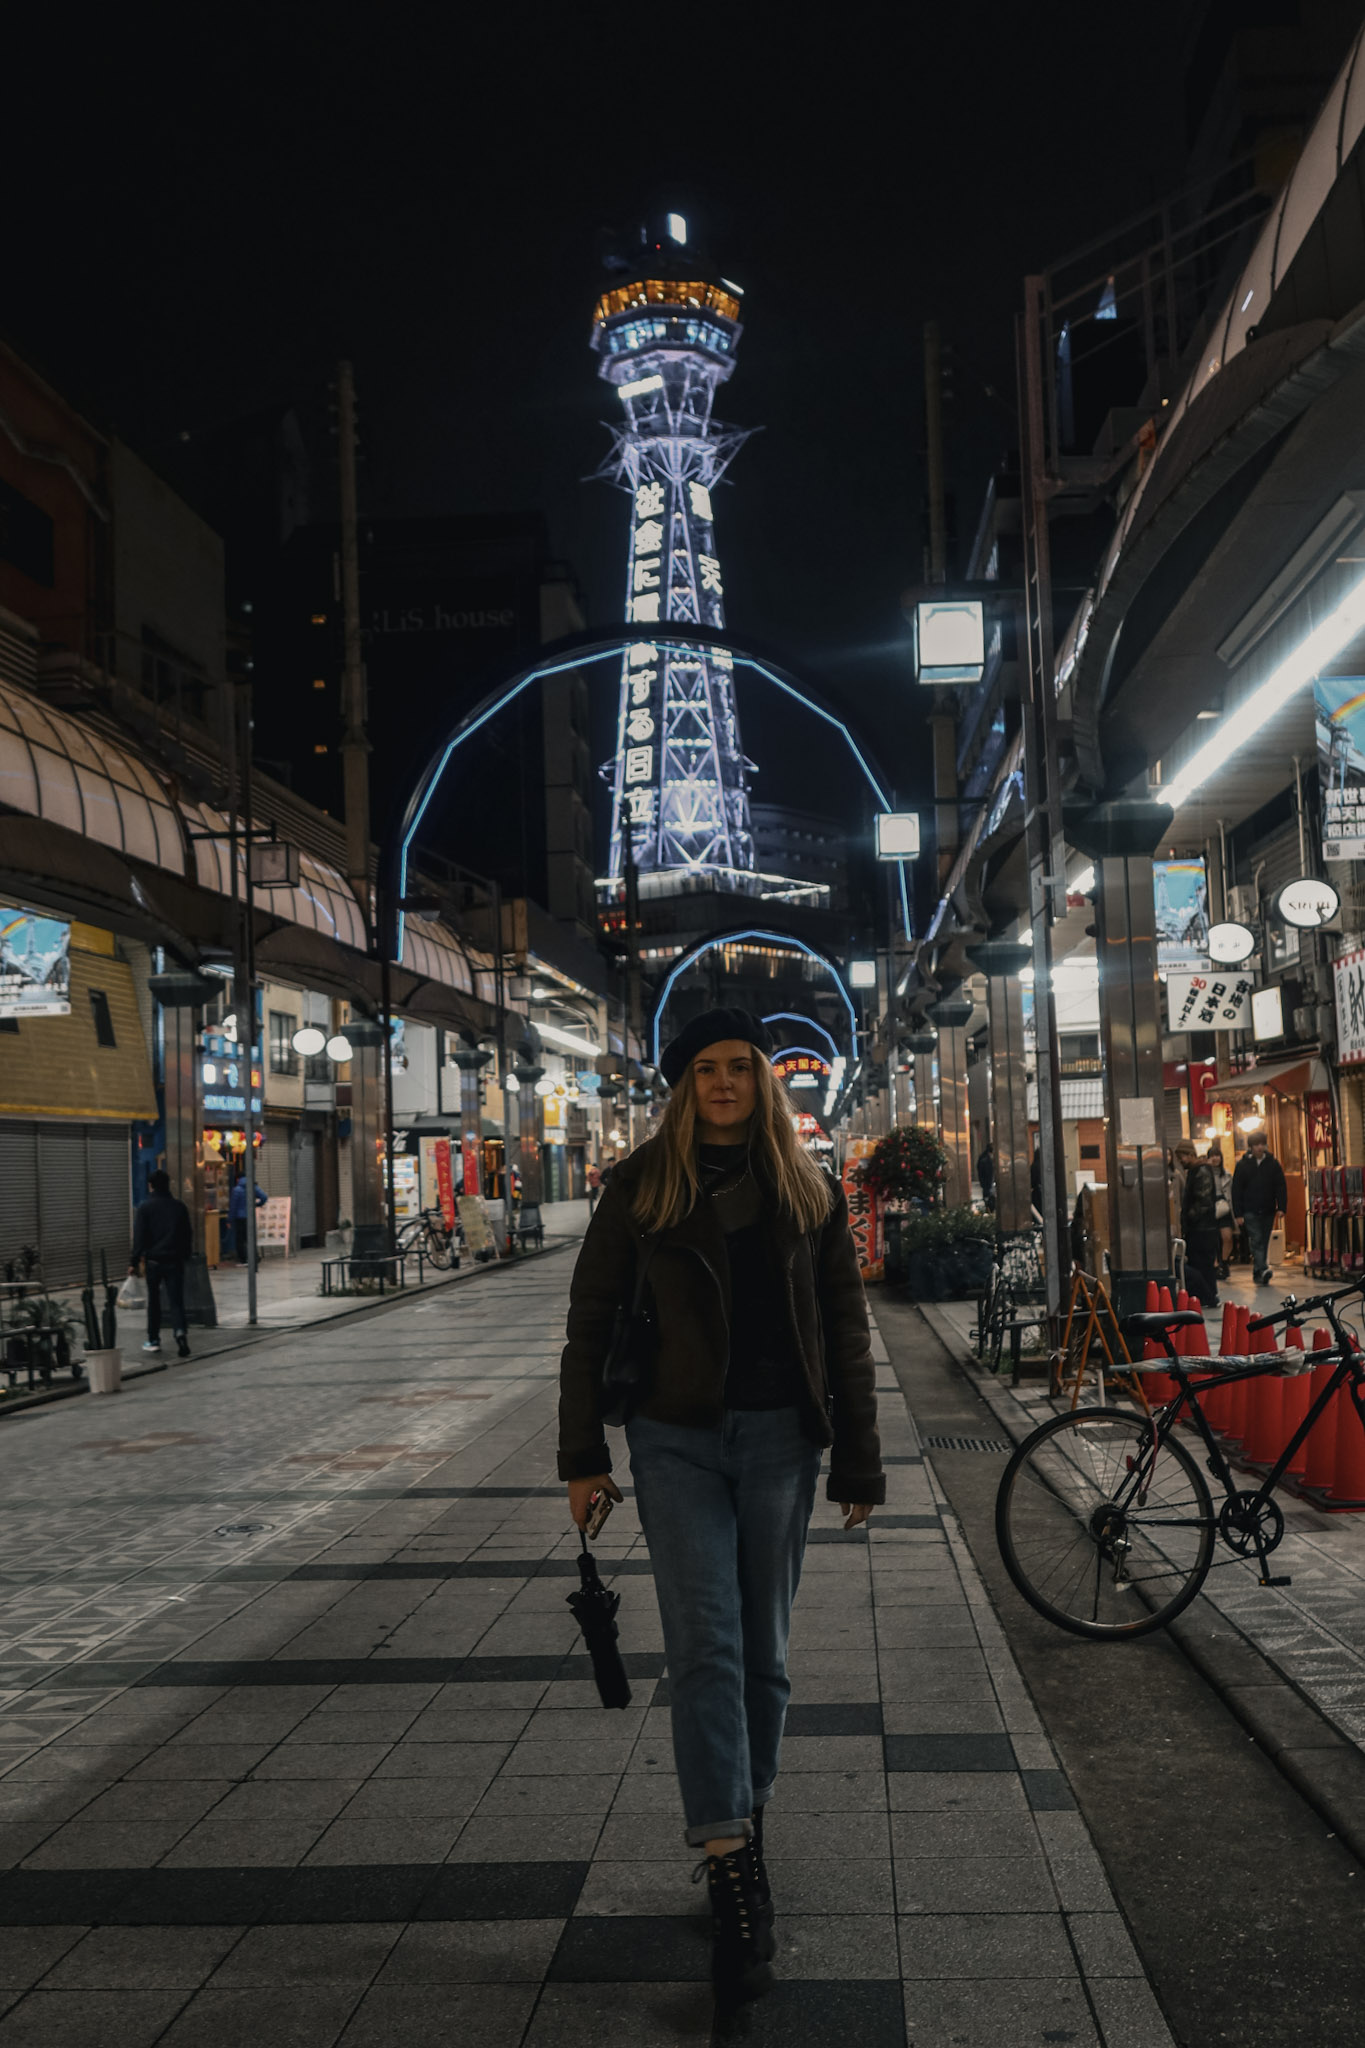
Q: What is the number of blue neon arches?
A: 4